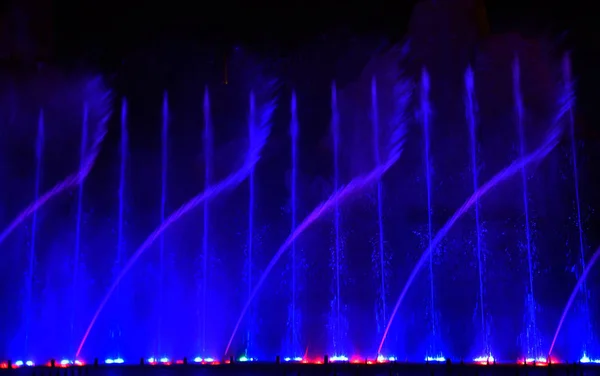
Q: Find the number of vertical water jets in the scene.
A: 13